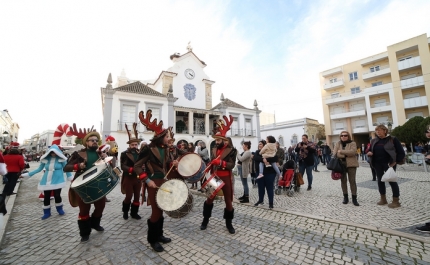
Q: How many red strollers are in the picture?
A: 1